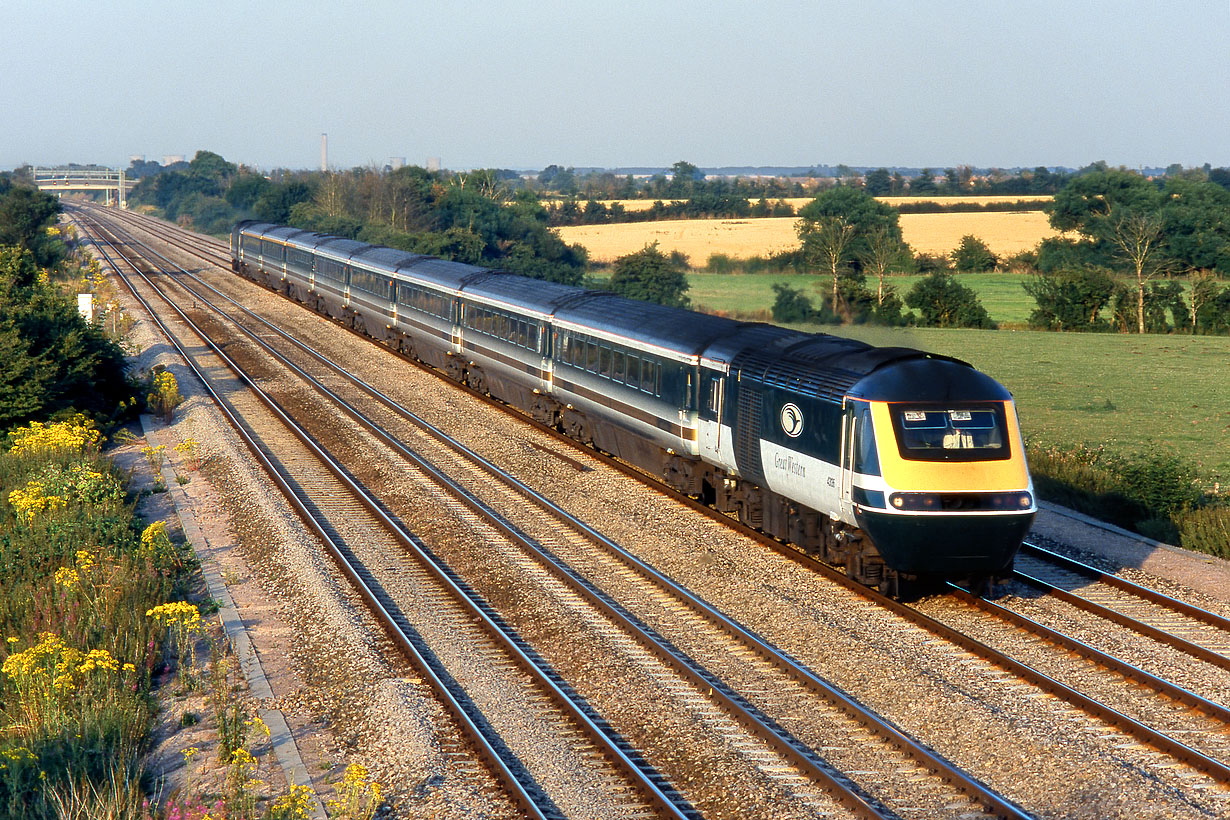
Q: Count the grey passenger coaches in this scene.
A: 8